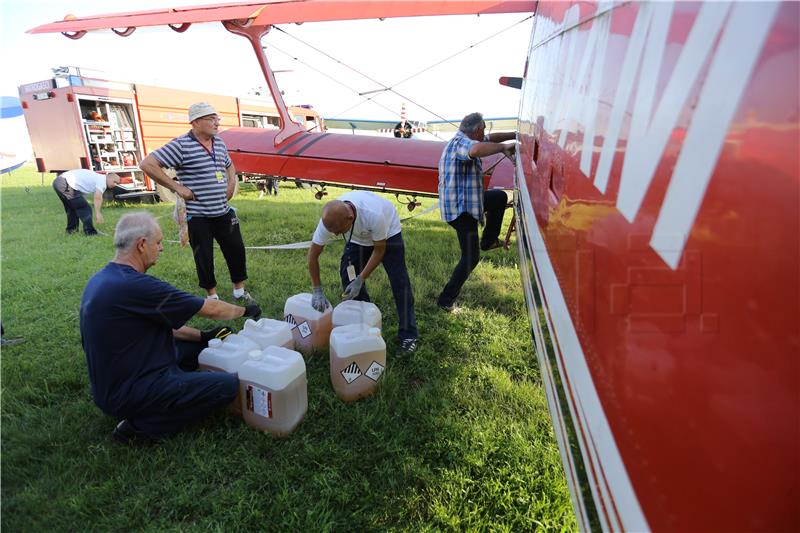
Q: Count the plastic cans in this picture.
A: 6